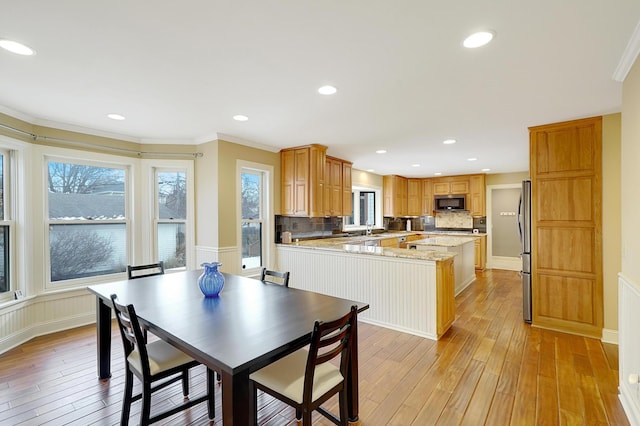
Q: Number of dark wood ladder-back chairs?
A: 4